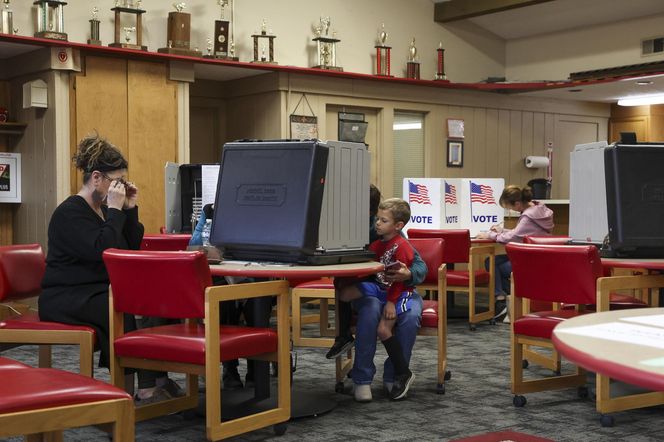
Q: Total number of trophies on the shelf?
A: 11